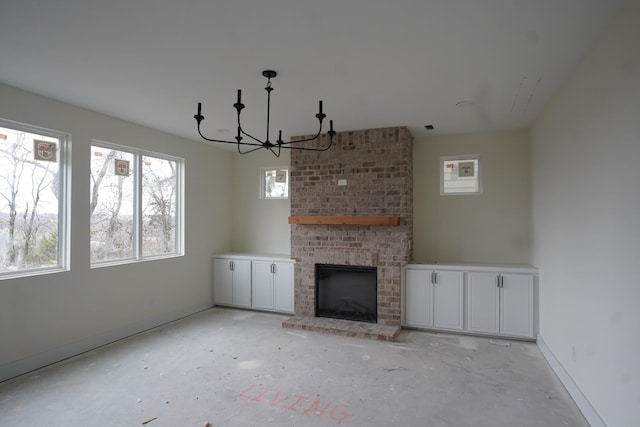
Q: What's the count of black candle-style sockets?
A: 6